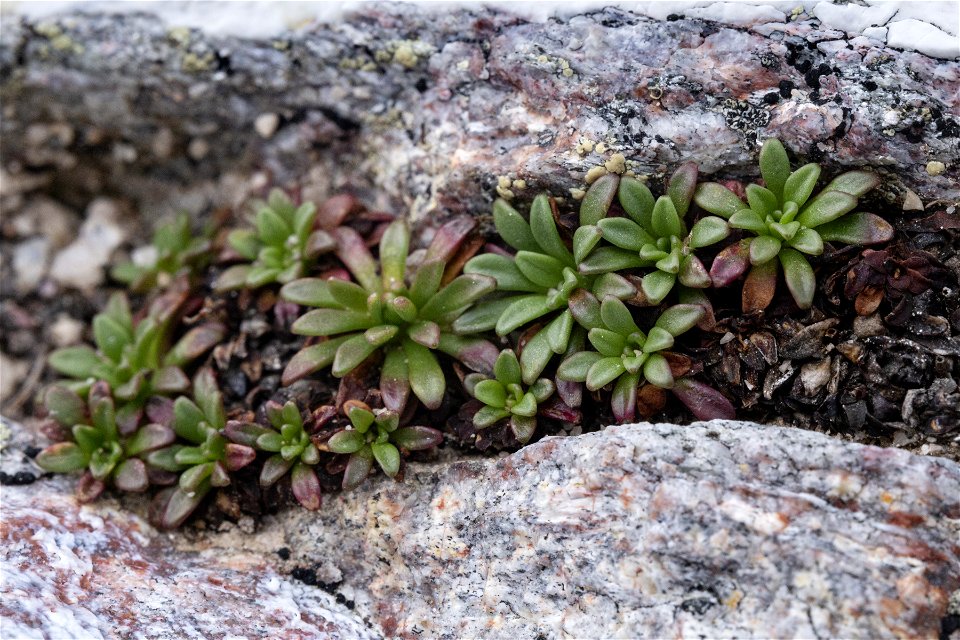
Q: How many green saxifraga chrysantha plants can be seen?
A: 13